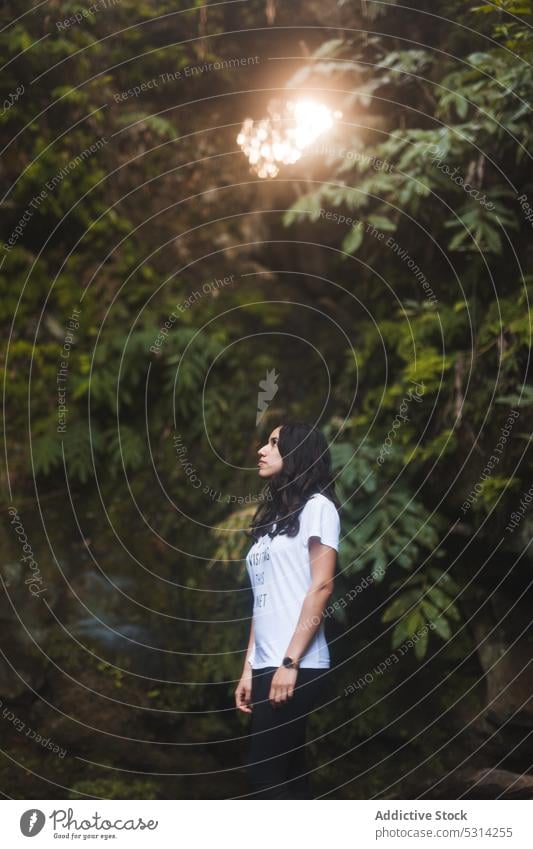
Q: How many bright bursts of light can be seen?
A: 1